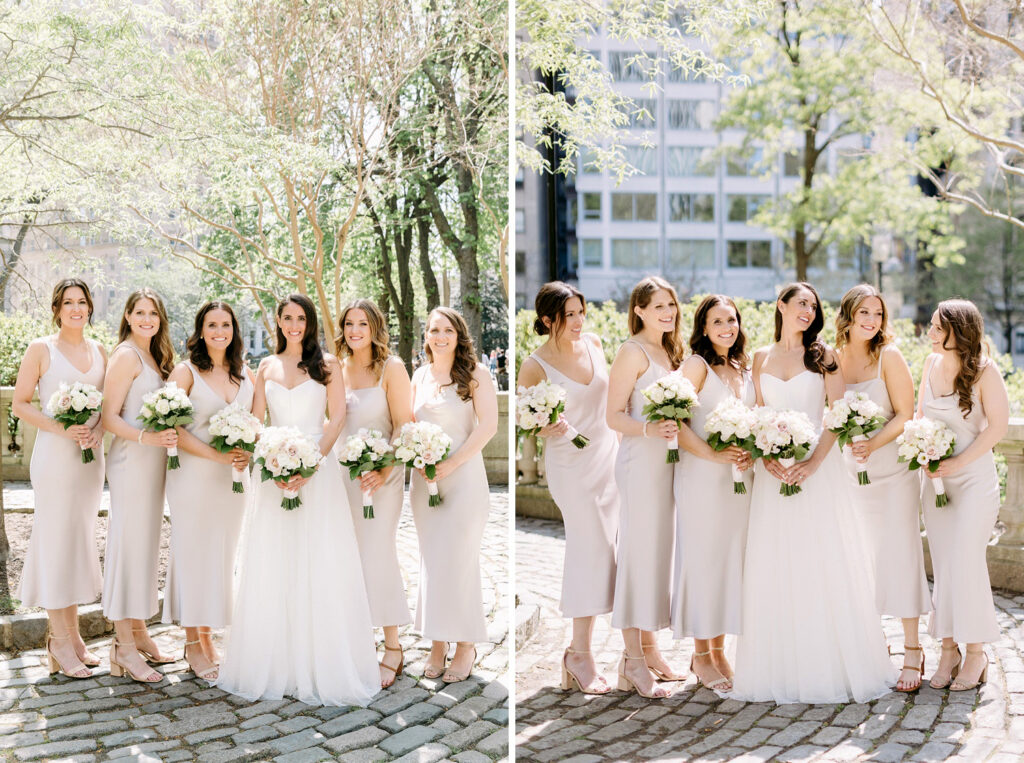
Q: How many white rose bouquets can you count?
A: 12